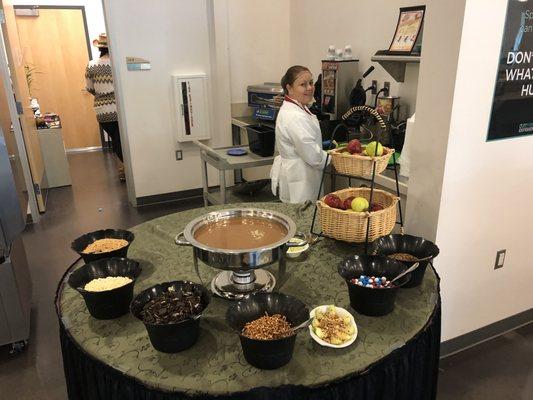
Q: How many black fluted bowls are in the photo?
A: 6